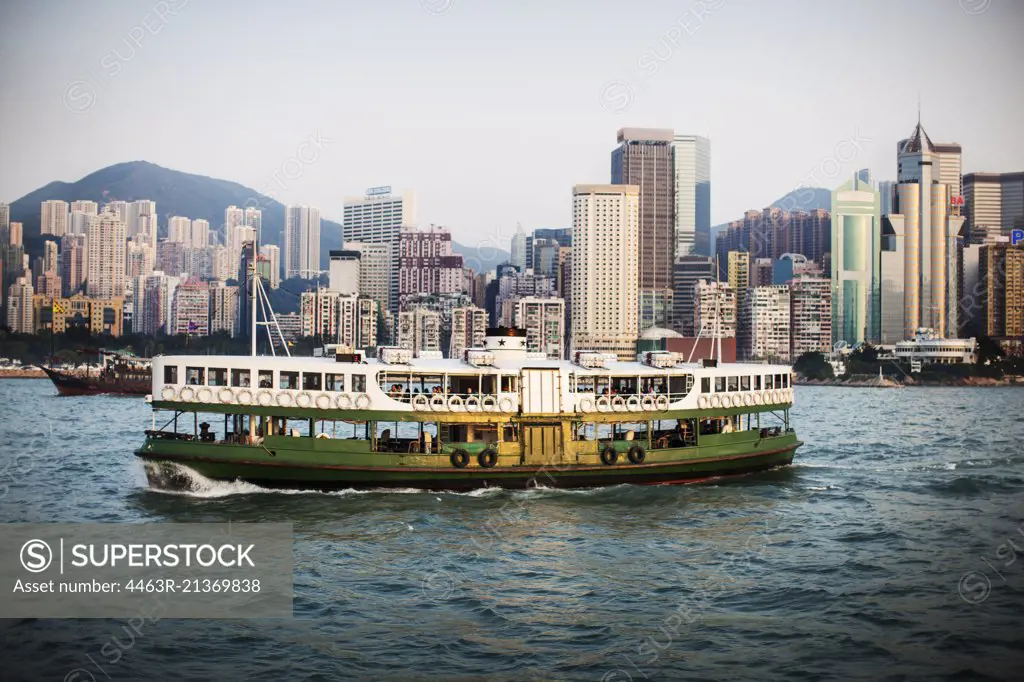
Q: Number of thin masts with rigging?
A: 2